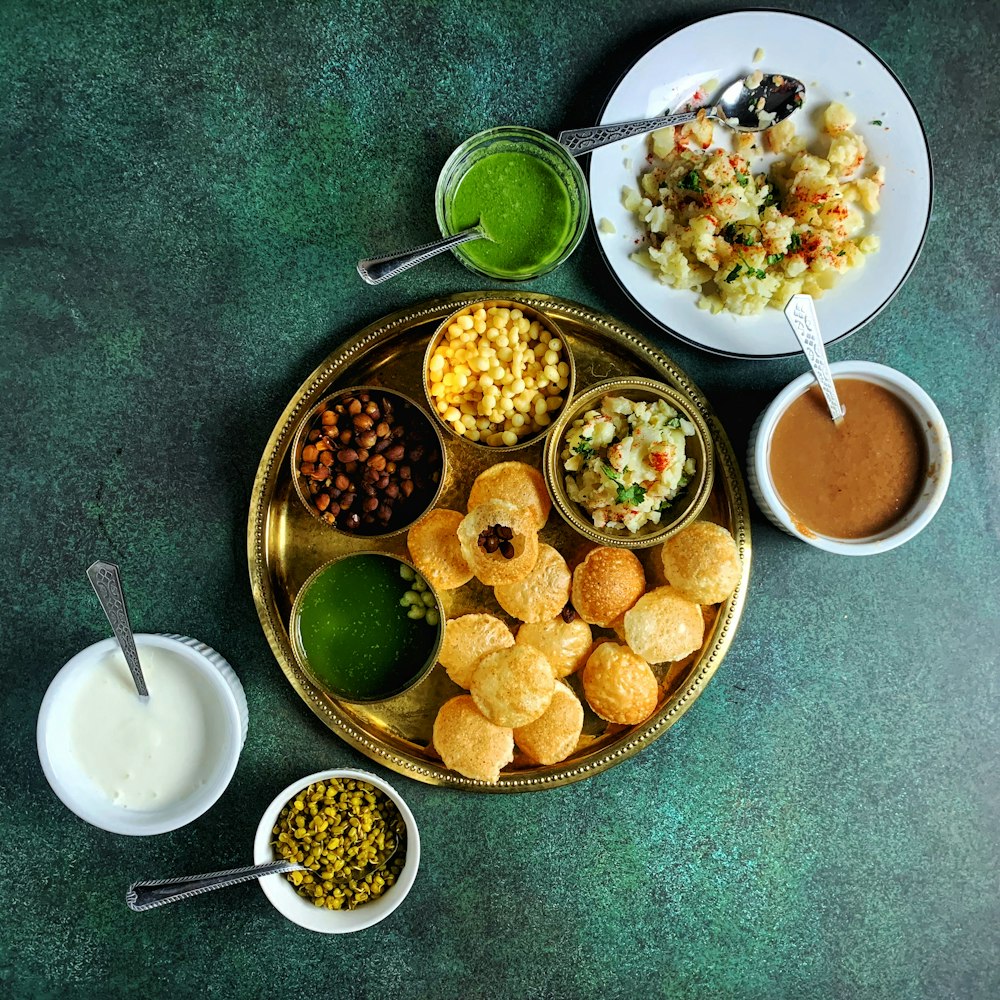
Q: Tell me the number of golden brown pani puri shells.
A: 13